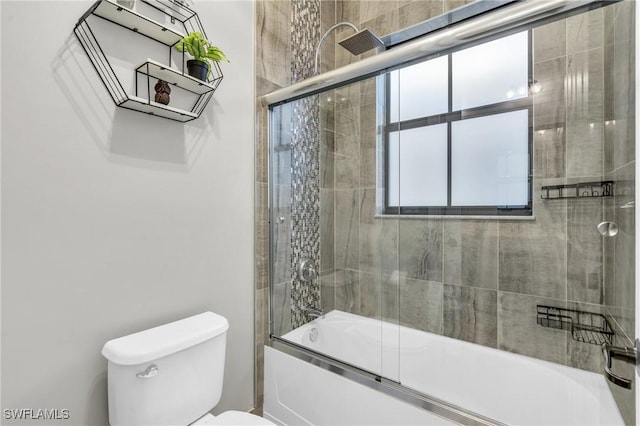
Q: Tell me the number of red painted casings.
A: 0